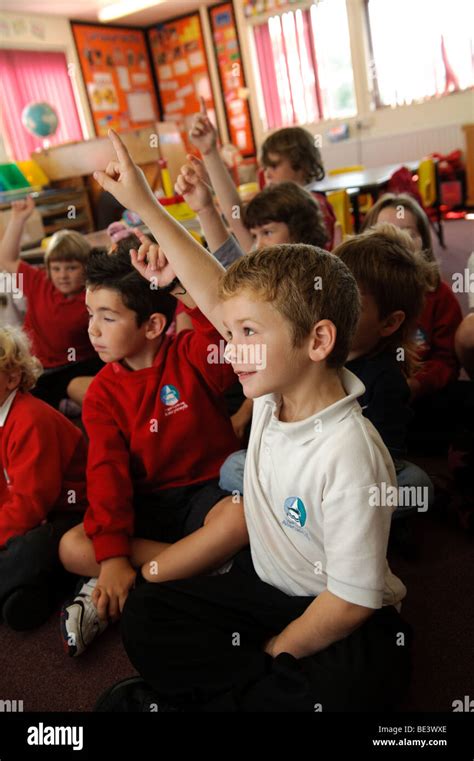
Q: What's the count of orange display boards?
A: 3